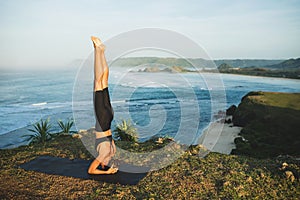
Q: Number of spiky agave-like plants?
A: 3